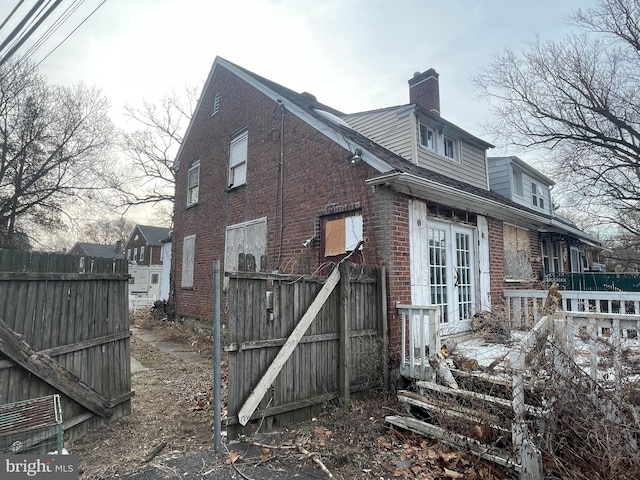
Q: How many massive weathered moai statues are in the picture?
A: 0